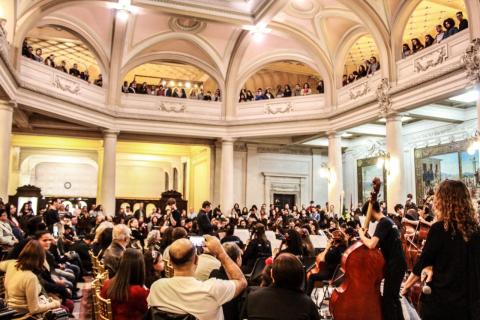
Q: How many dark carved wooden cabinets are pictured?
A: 2